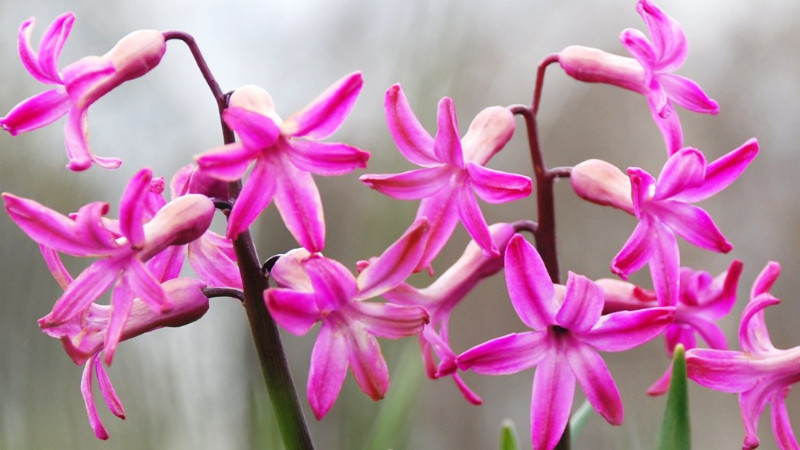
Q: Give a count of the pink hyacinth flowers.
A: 13